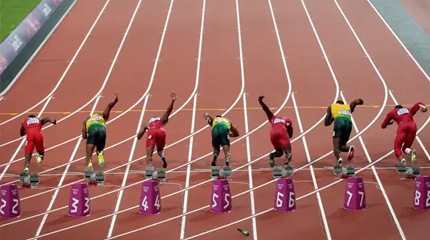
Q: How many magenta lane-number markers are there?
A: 7